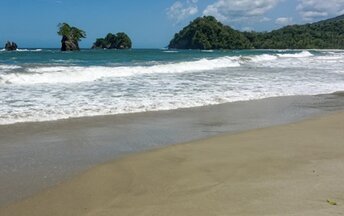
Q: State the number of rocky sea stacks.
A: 3